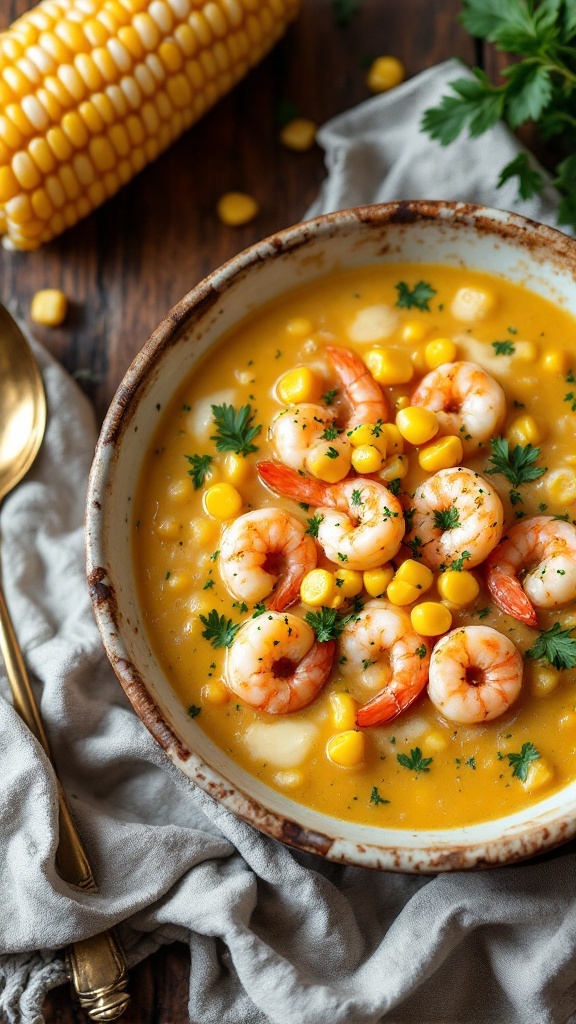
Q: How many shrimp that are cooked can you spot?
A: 9